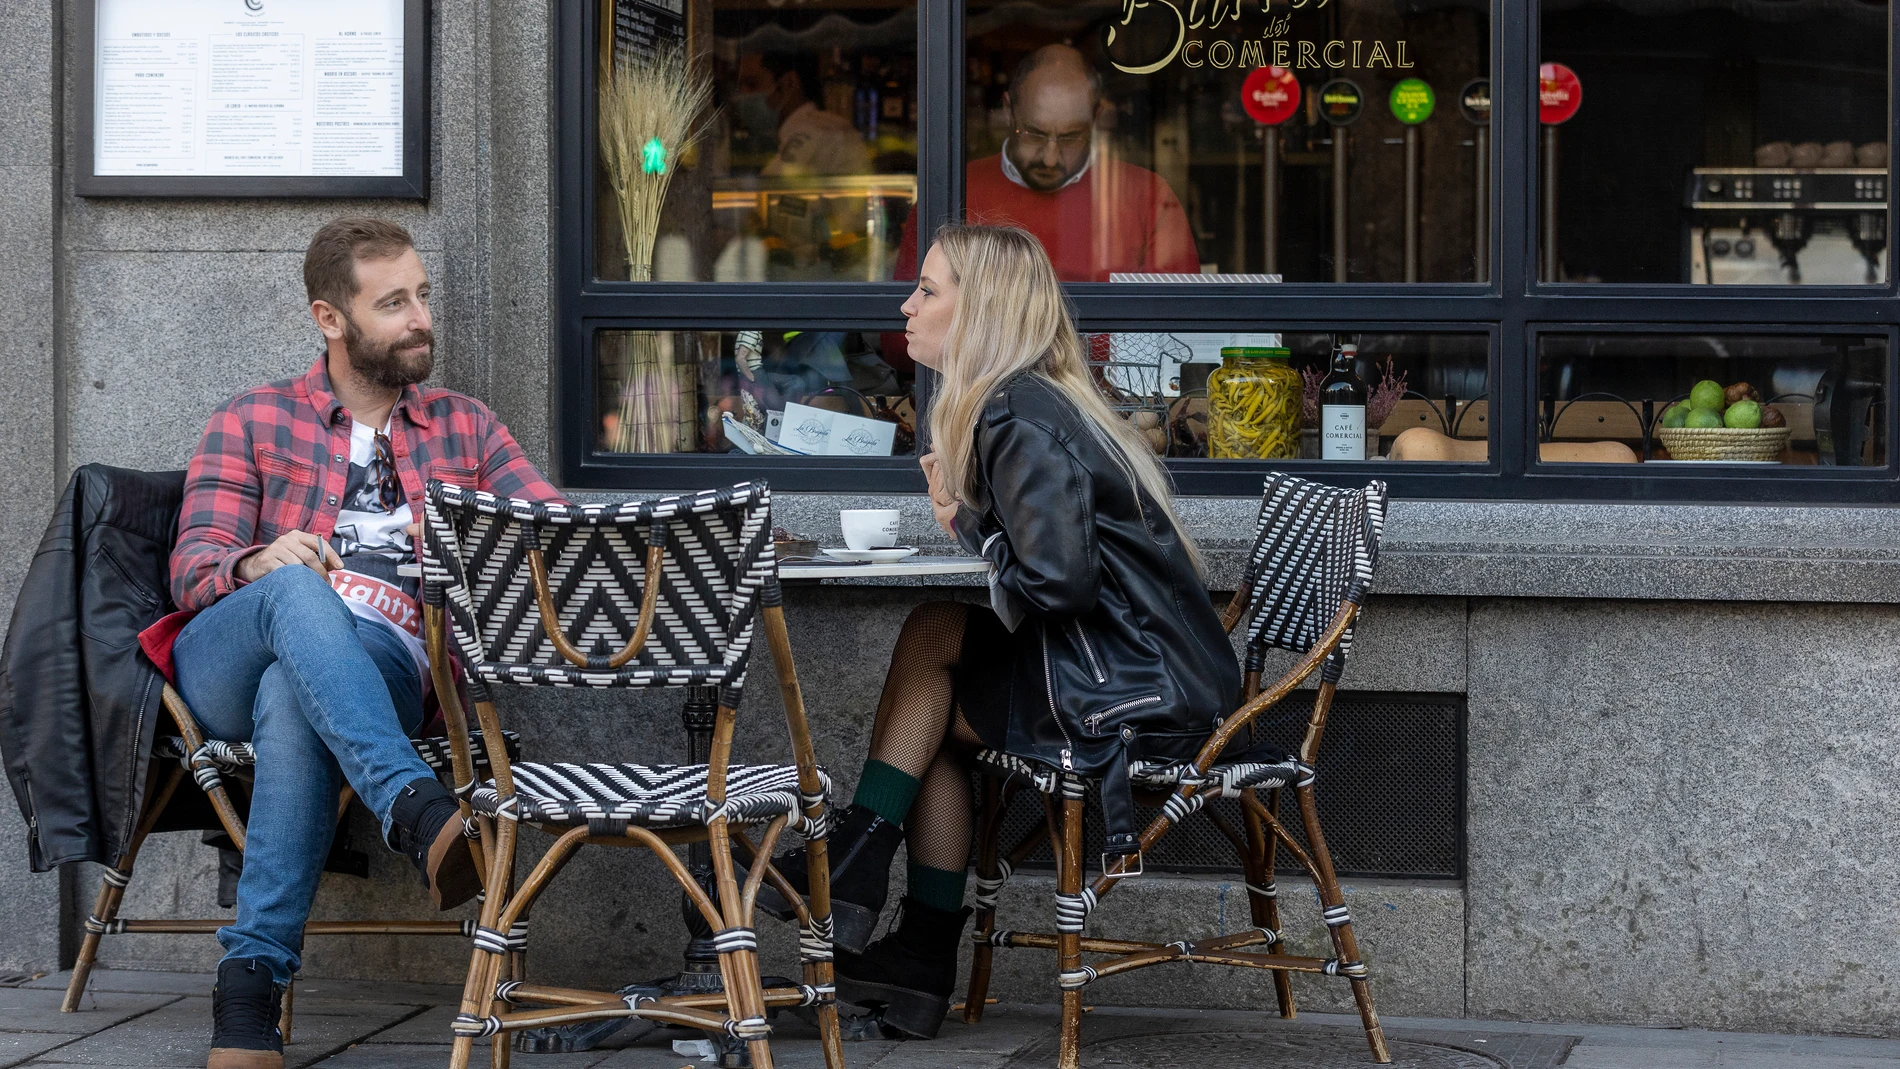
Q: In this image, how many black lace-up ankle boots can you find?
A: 2